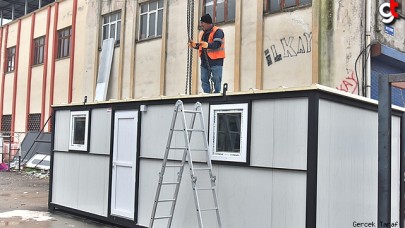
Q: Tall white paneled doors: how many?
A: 1